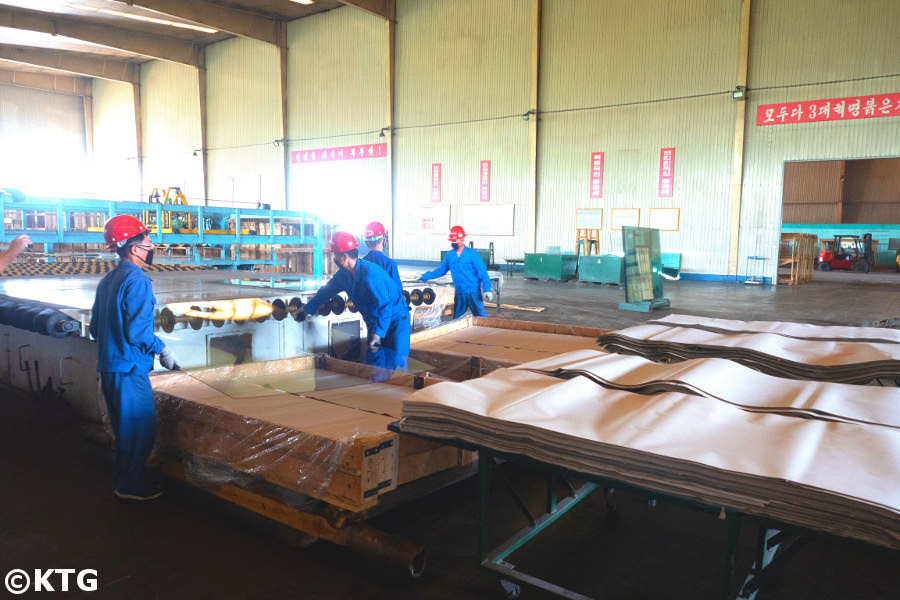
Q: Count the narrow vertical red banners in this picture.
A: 4